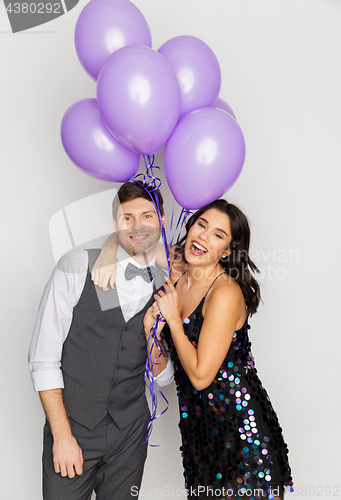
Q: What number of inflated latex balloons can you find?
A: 6